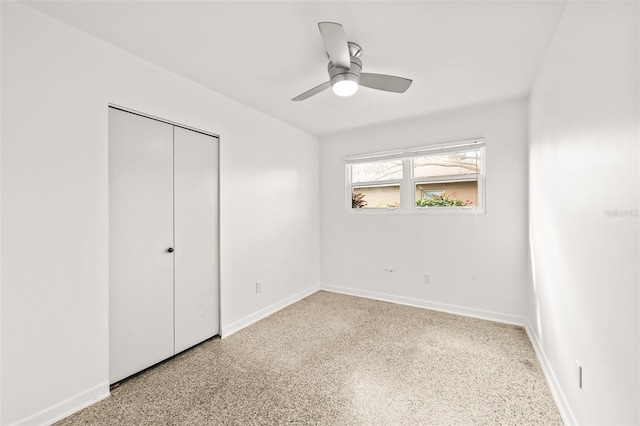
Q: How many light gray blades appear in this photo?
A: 3